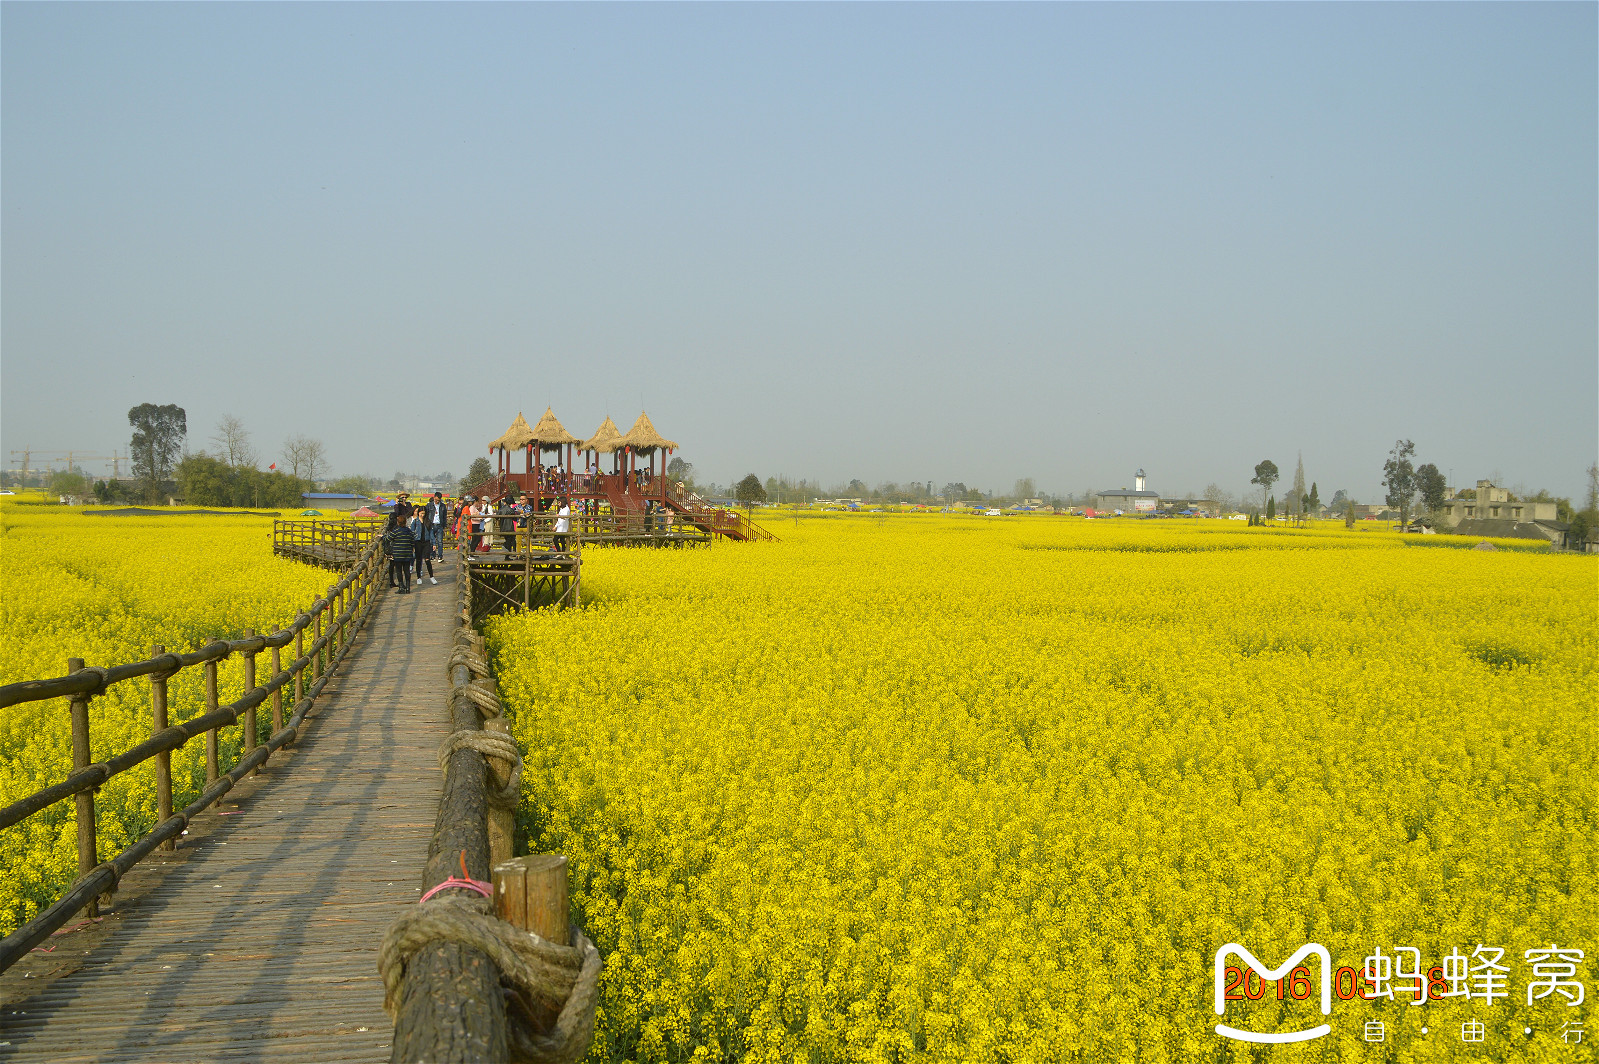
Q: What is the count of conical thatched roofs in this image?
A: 4